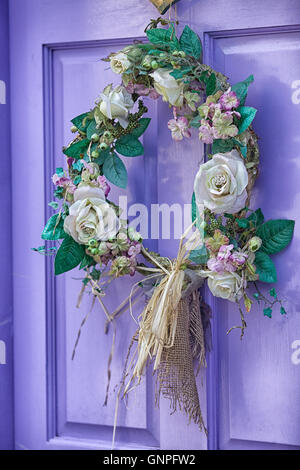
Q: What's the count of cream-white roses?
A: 6